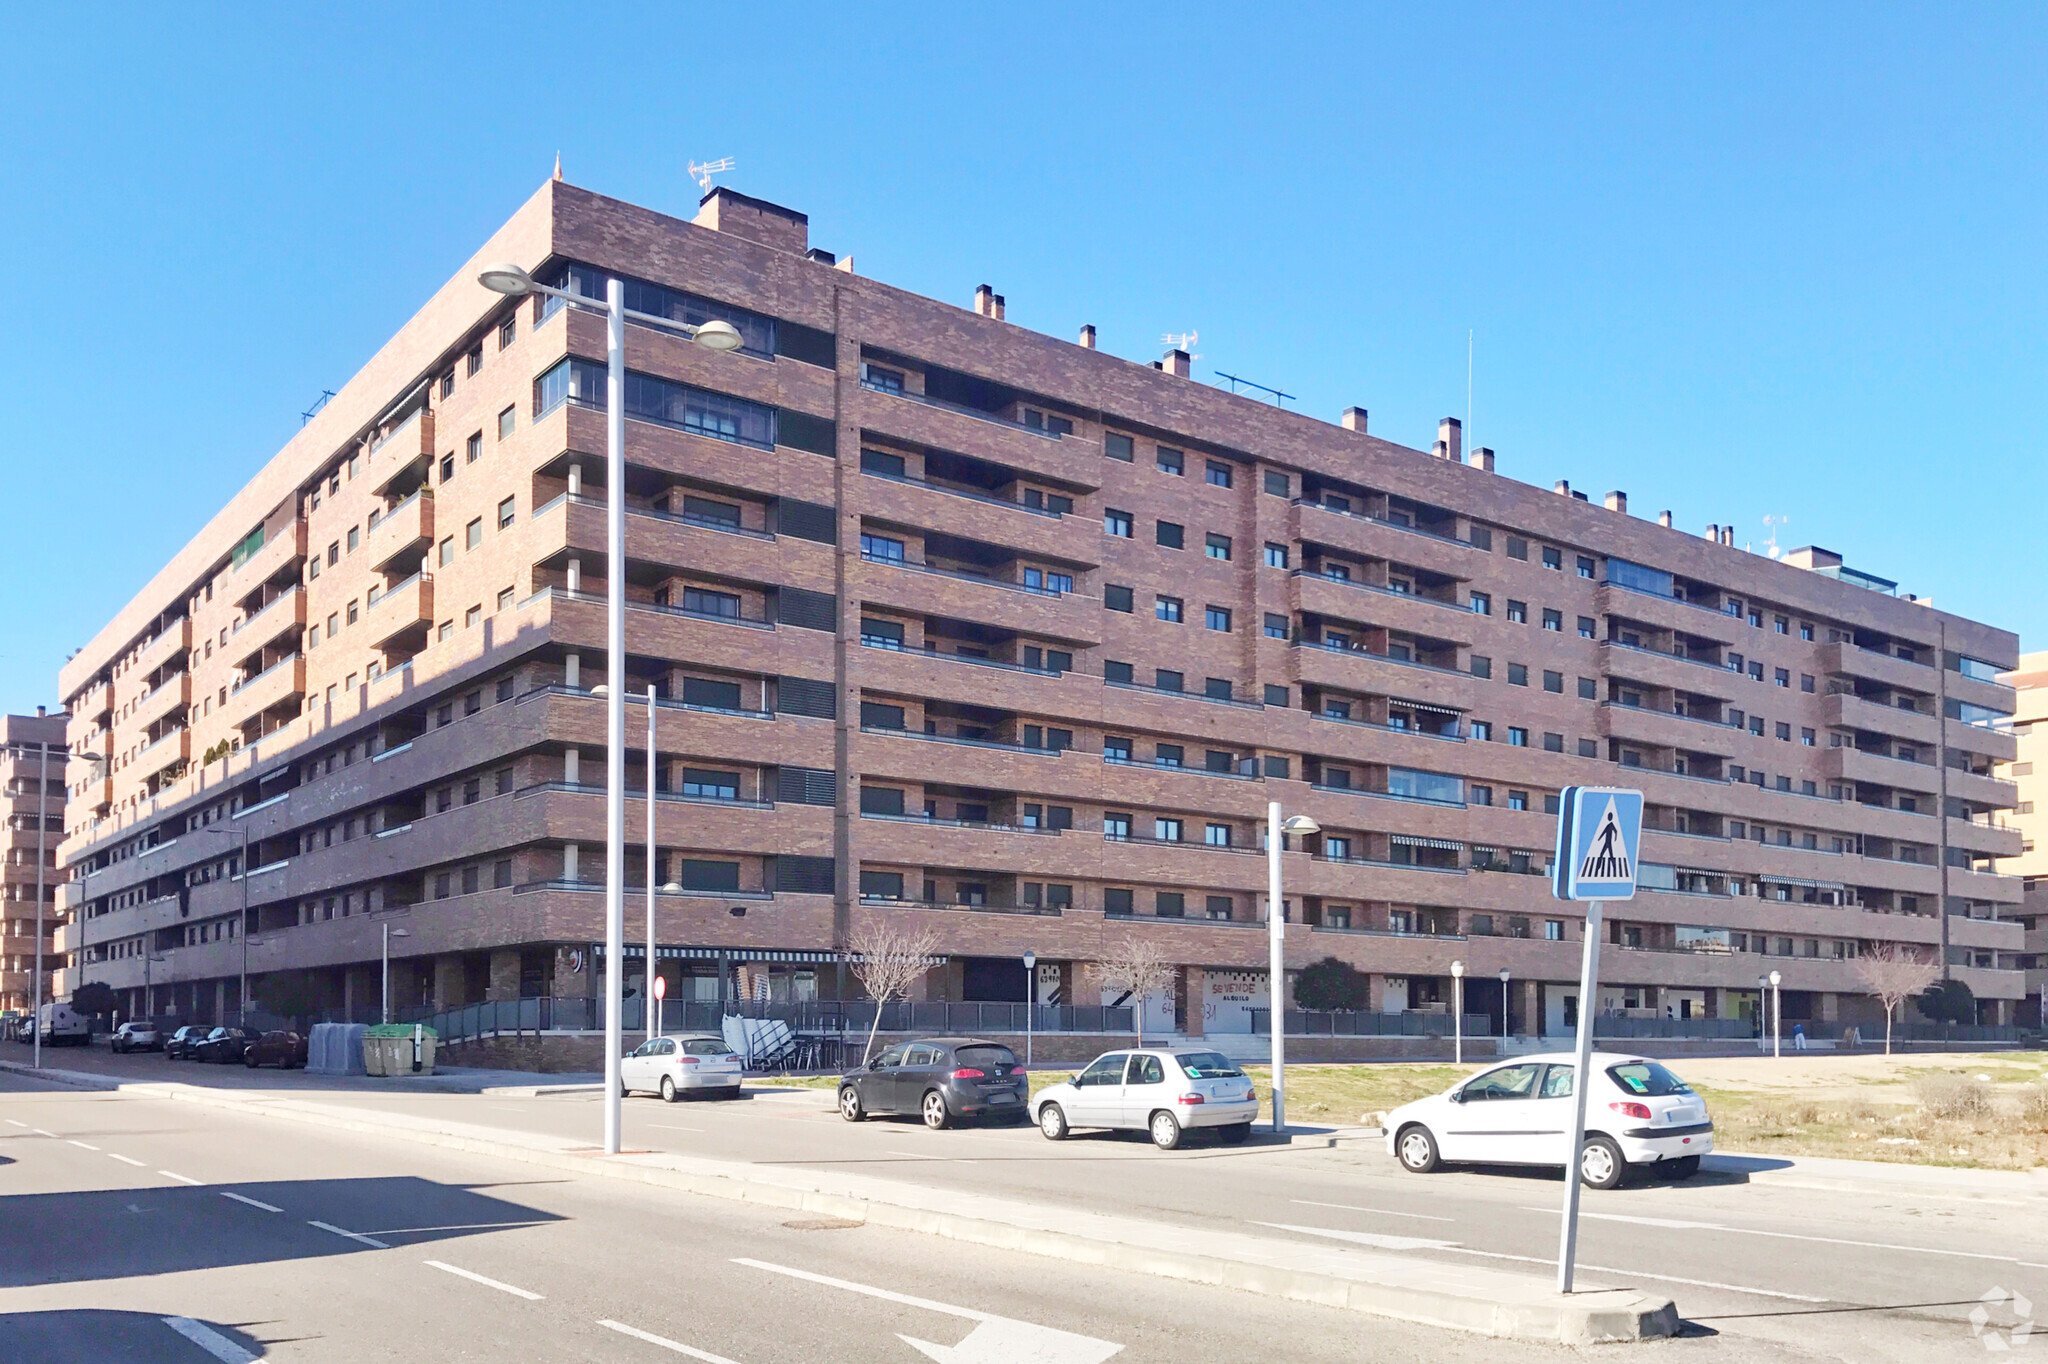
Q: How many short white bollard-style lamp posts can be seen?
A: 5